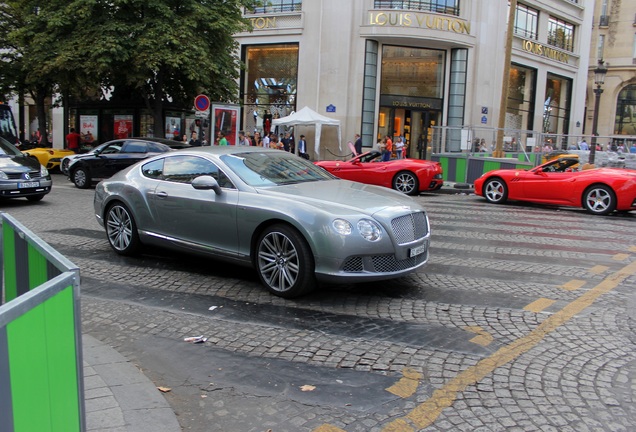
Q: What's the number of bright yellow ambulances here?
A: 0